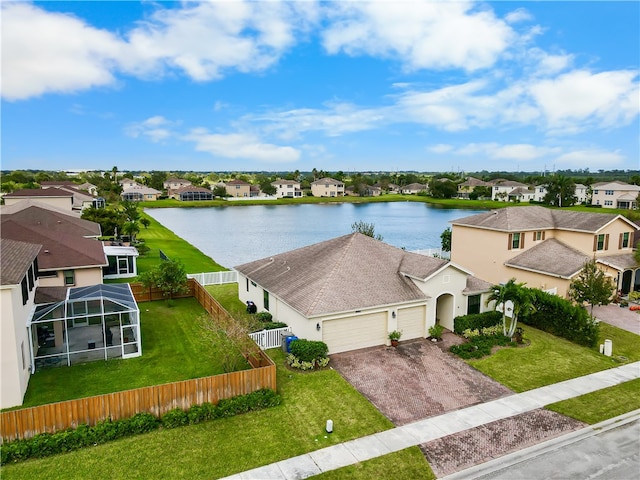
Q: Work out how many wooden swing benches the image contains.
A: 0